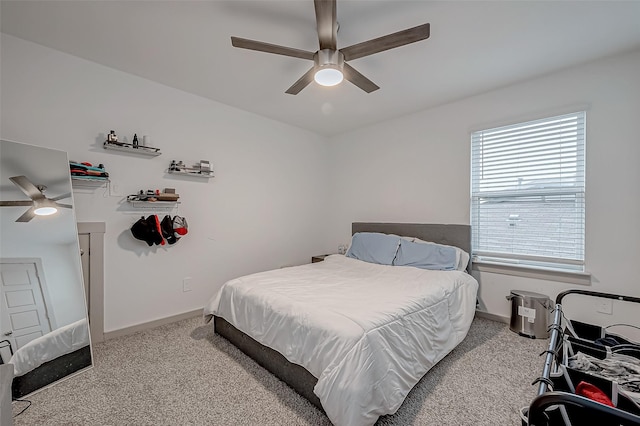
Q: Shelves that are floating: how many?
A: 4